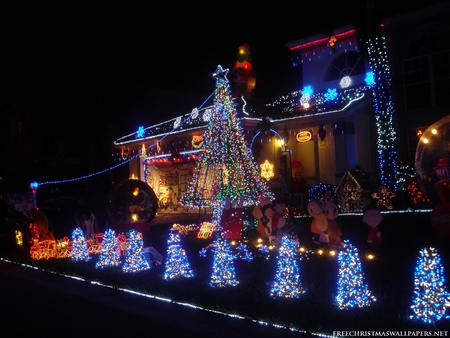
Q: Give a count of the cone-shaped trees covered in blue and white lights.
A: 8